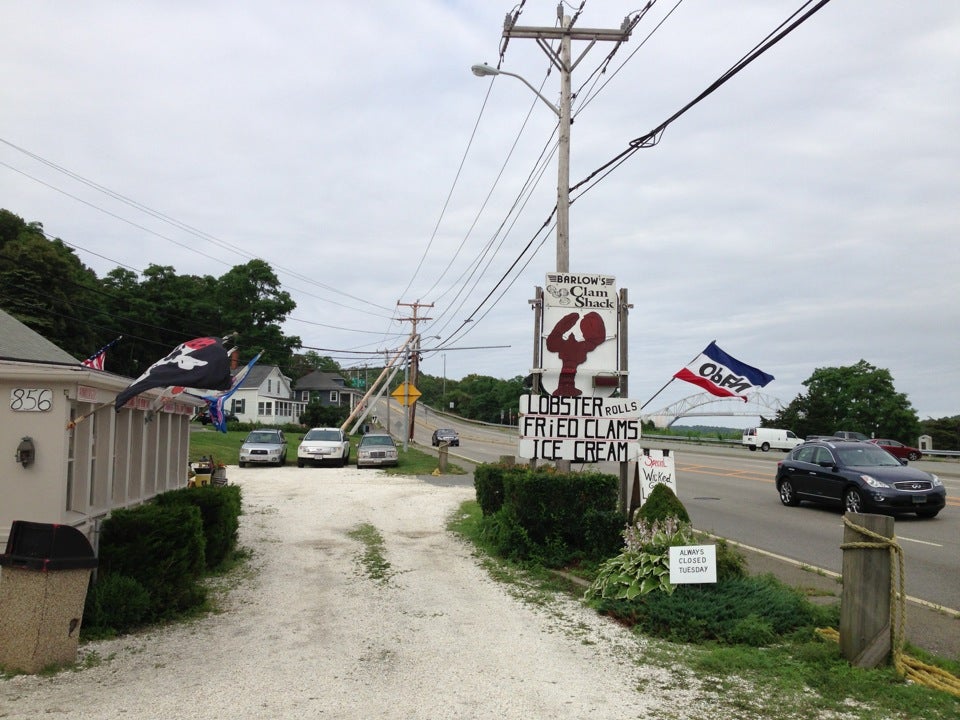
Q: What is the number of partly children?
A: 0